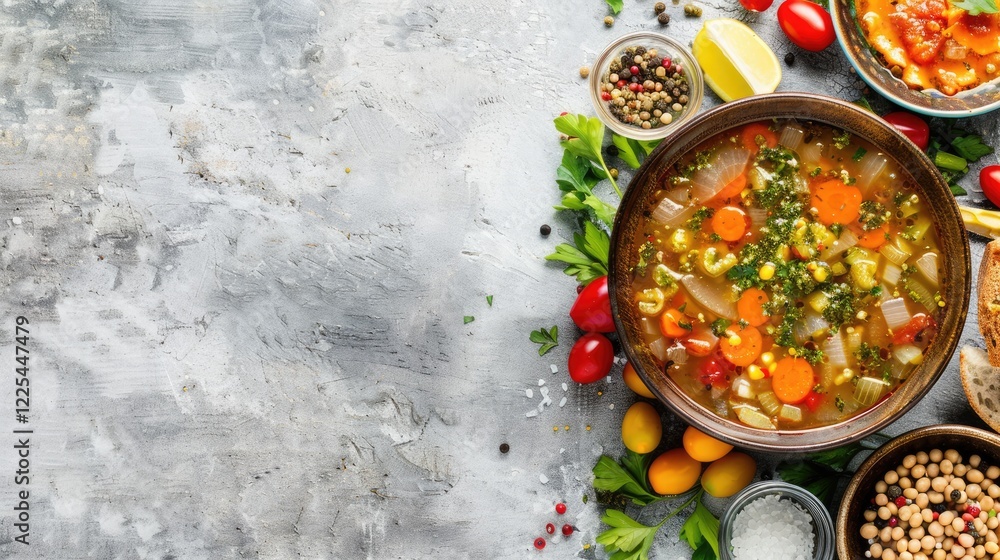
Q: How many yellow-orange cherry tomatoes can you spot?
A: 5